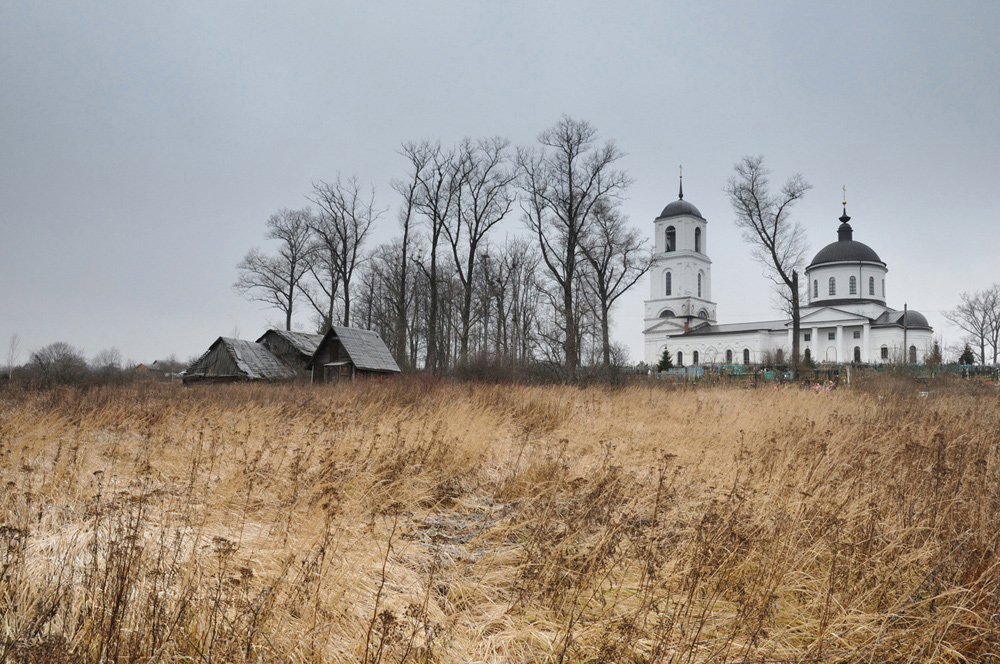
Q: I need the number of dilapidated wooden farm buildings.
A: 3